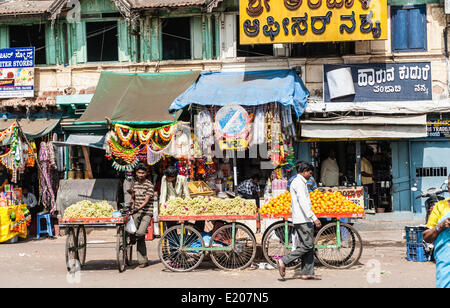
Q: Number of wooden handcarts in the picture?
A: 3